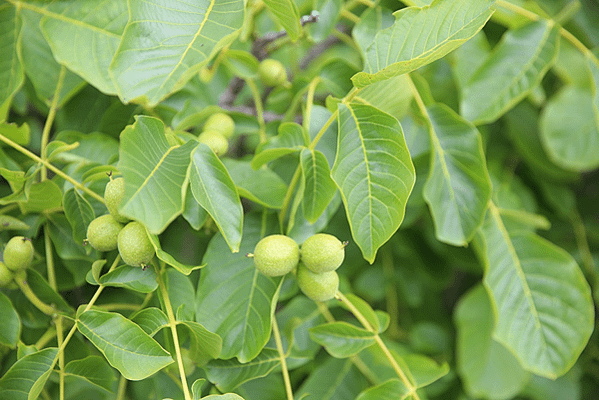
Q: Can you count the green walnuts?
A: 11